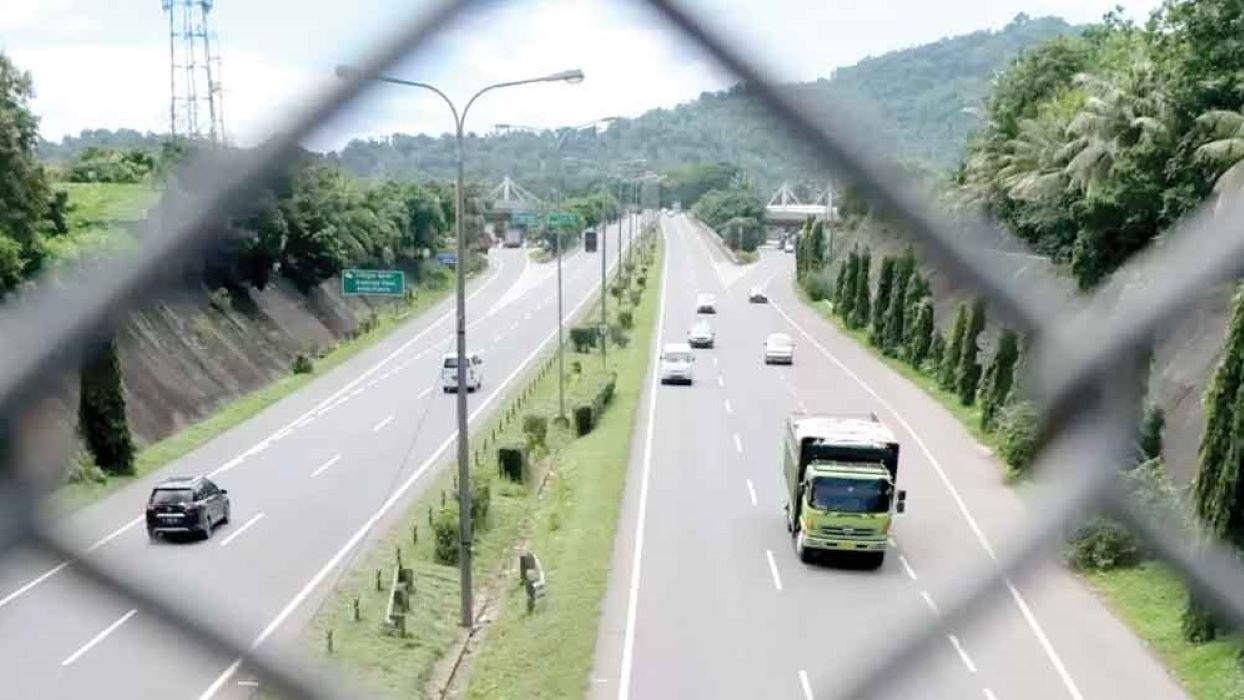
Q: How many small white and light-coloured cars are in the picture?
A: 6